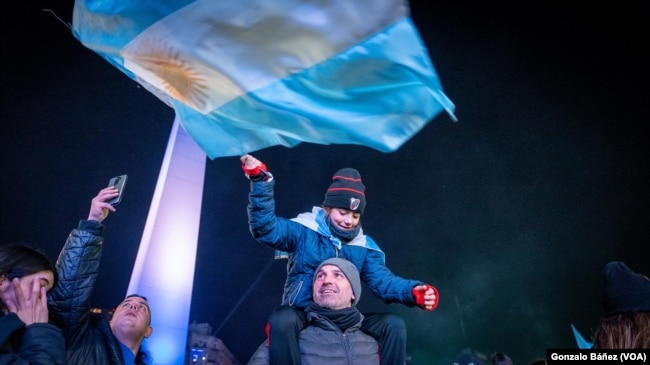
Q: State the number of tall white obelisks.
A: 1